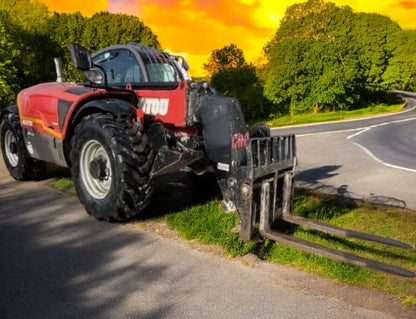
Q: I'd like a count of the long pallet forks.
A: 2